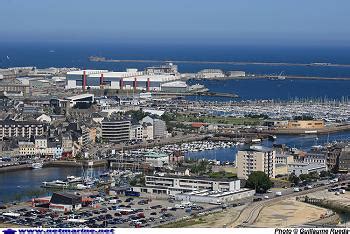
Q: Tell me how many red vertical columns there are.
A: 5